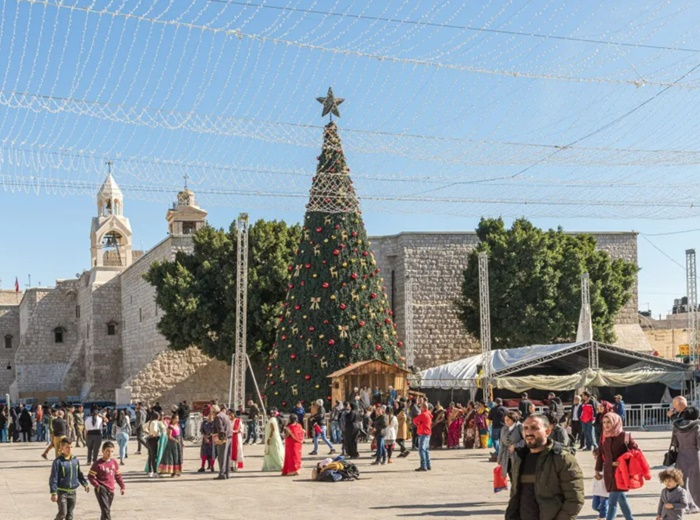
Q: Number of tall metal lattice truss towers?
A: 5